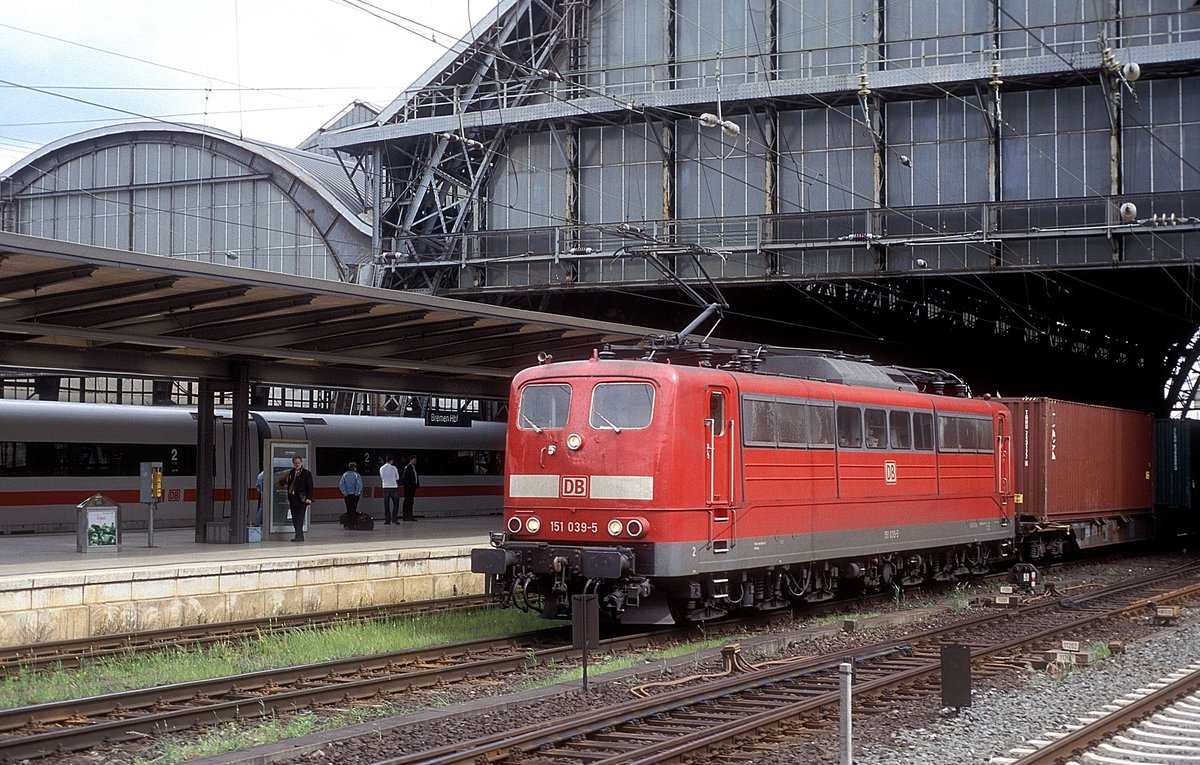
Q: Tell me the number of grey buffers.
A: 2